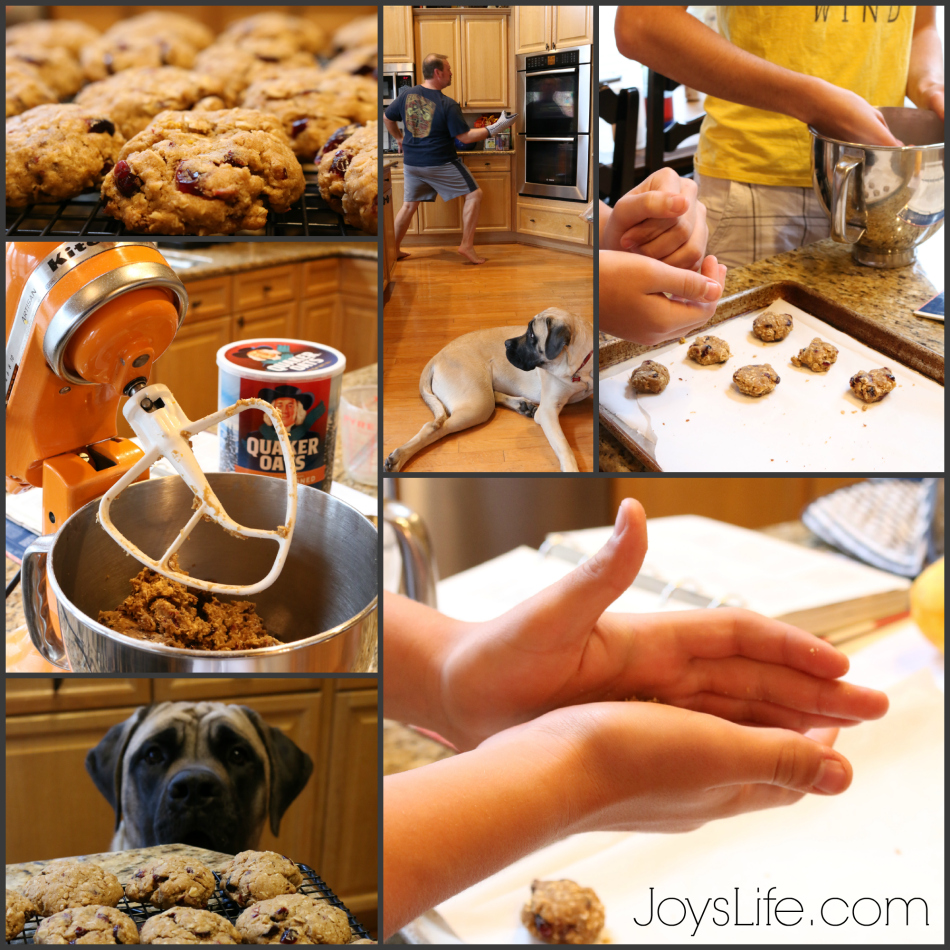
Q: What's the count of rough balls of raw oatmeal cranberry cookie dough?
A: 7